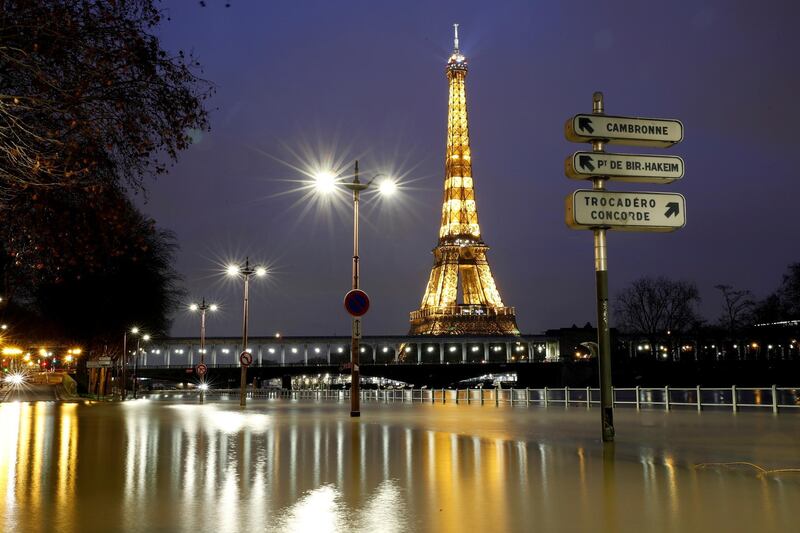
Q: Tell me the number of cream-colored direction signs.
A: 3